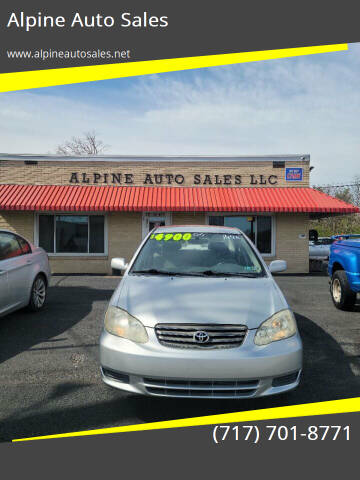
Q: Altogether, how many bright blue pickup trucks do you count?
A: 1